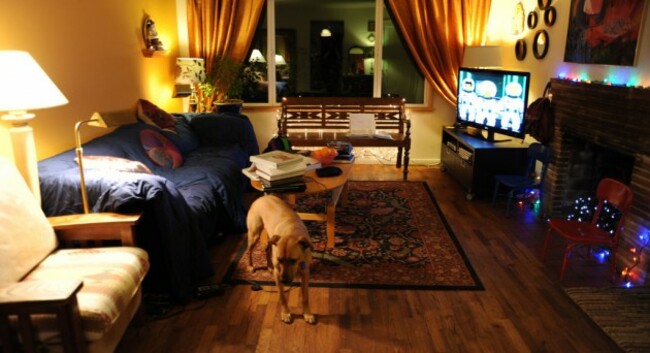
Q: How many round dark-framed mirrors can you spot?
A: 5